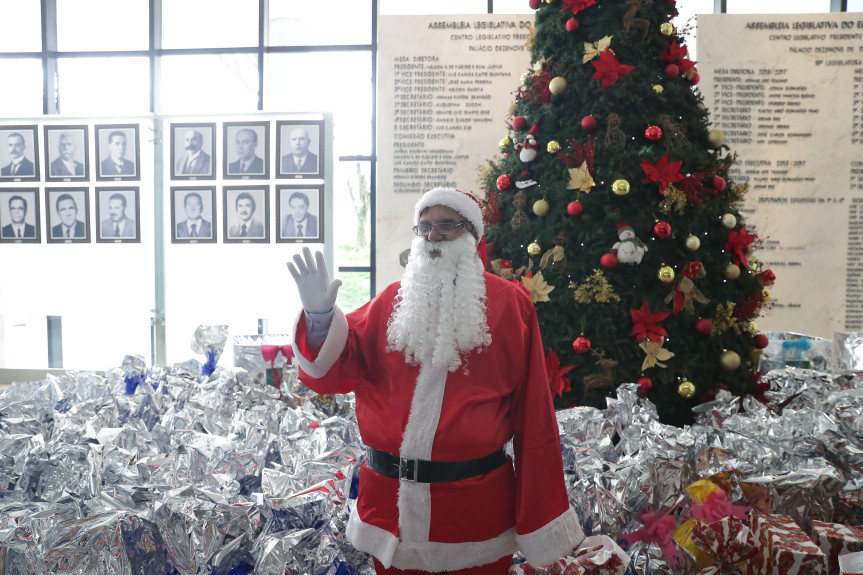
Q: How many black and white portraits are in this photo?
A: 12